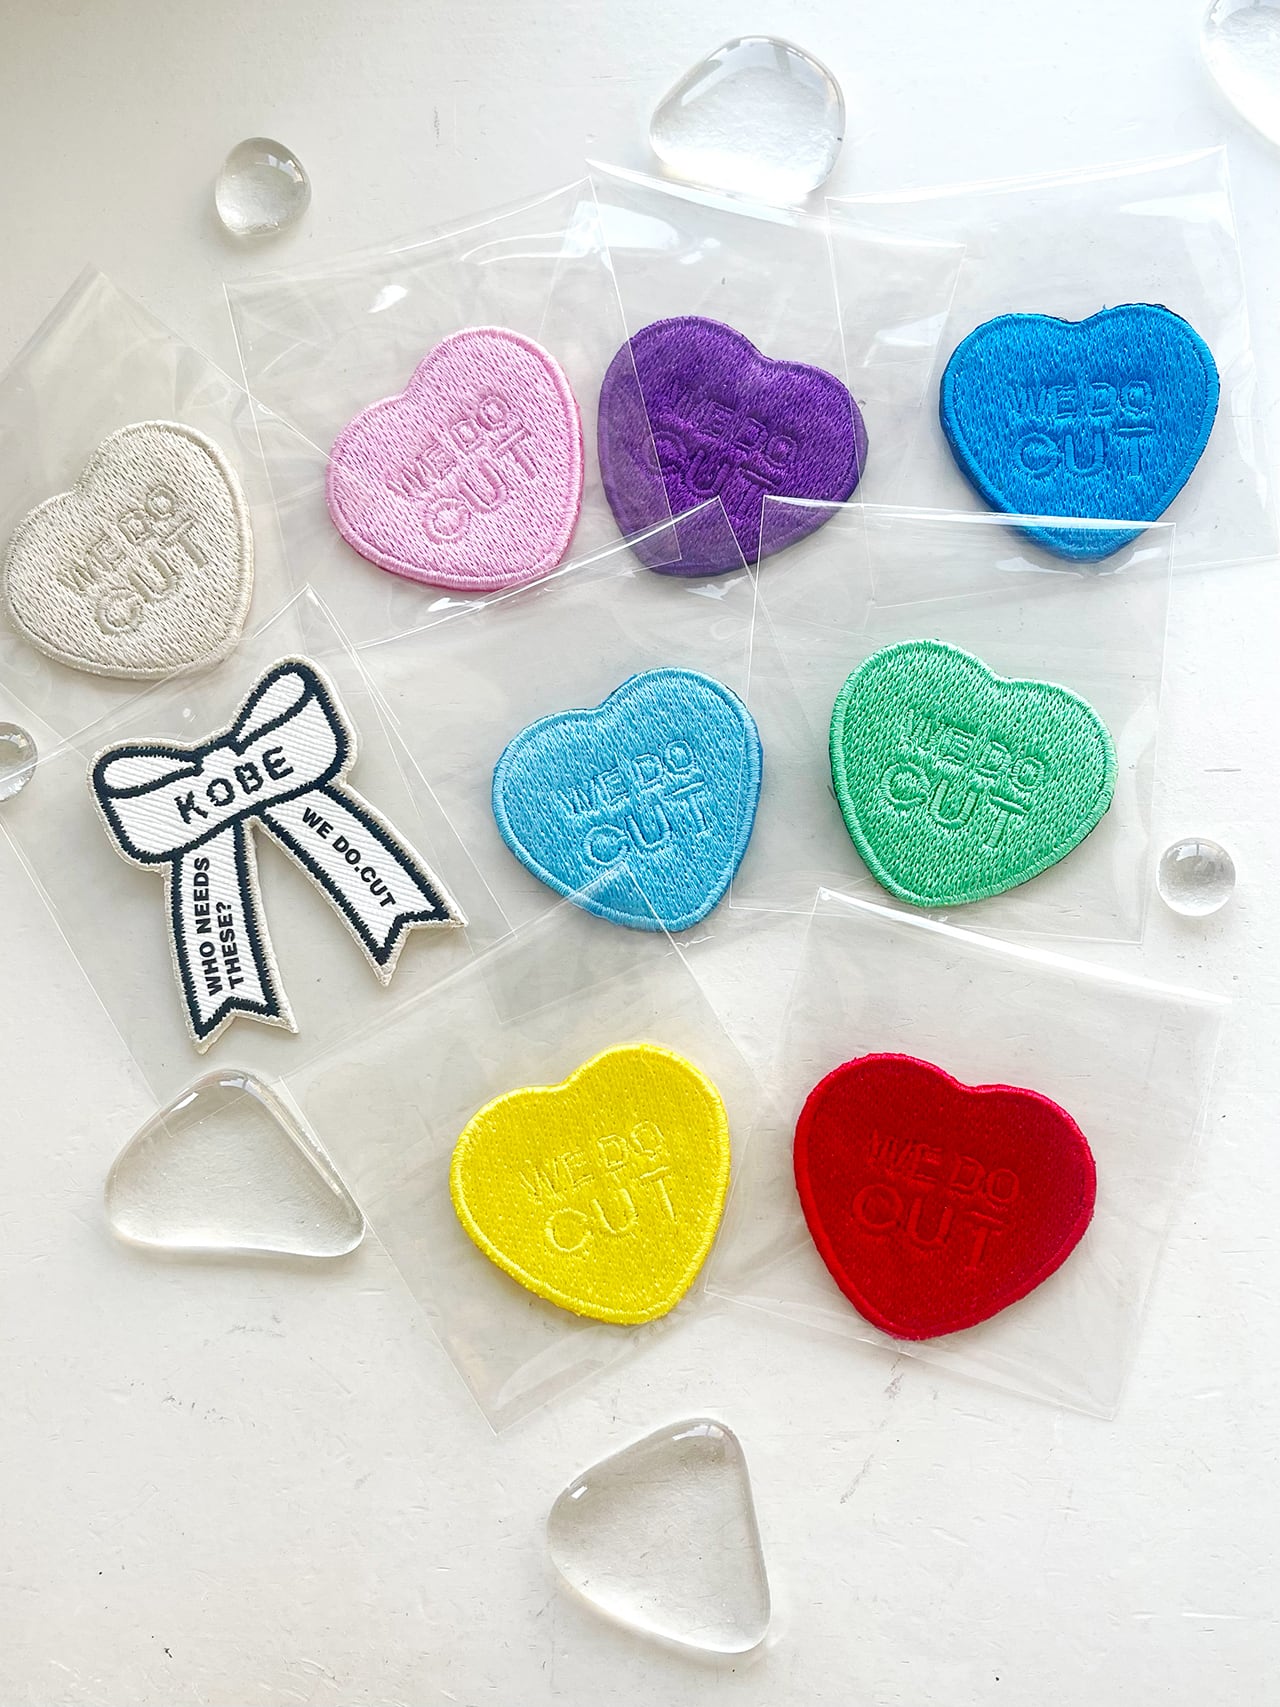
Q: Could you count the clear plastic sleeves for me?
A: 9